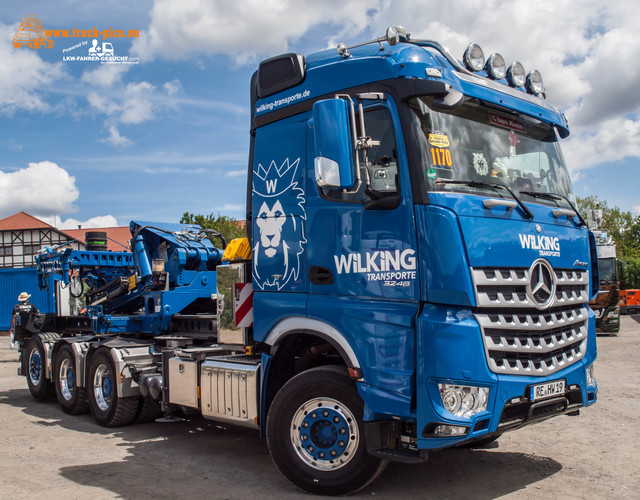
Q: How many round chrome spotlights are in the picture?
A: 4